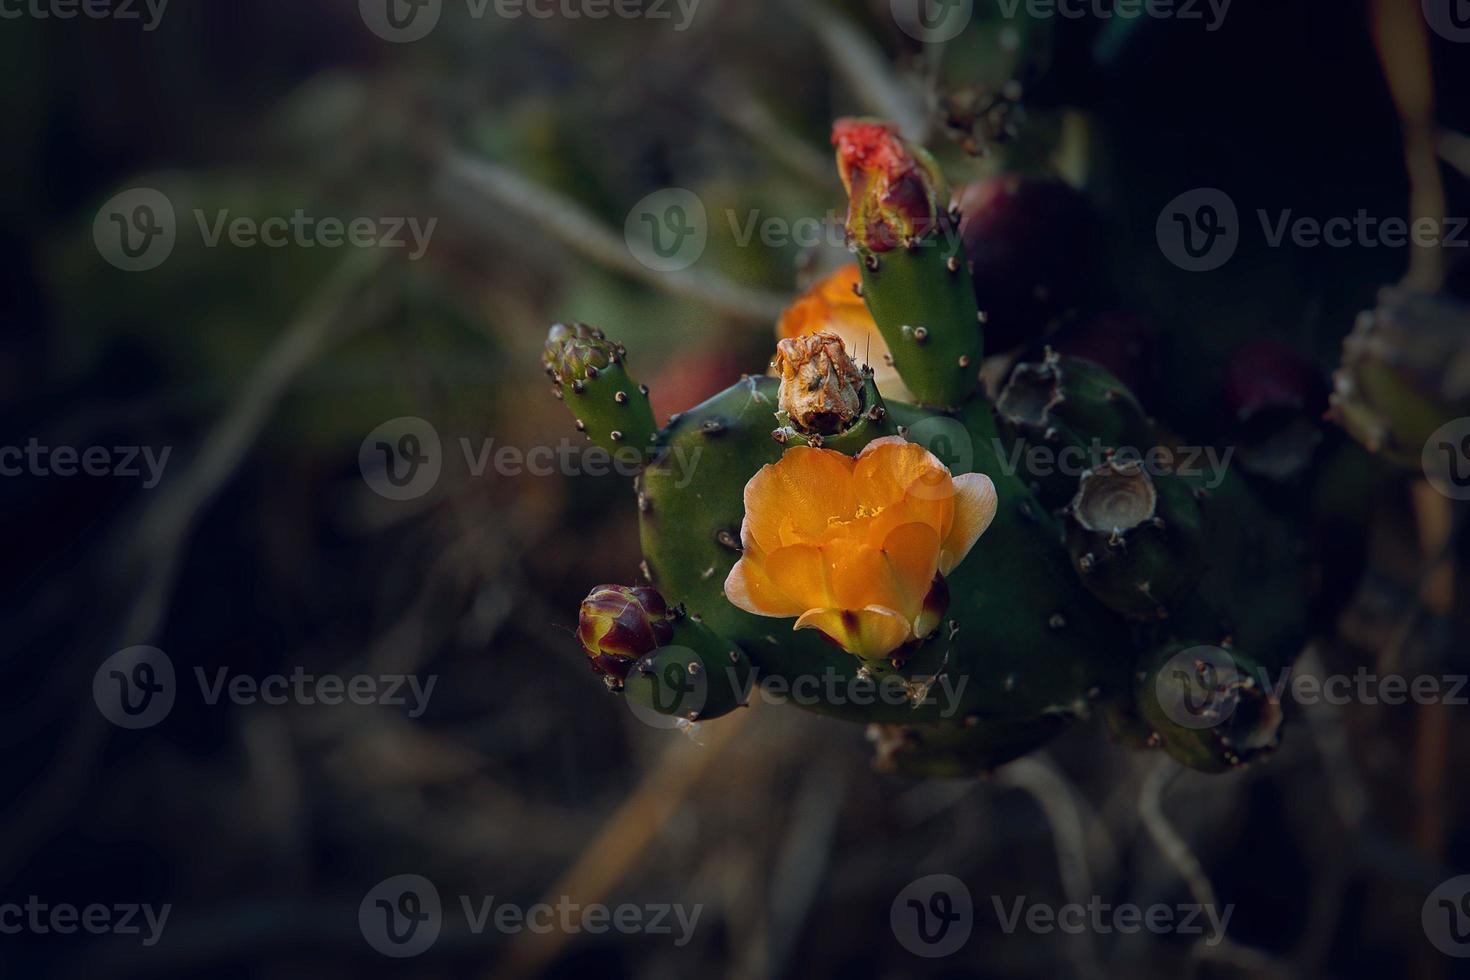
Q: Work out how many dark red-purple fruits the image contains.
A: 3